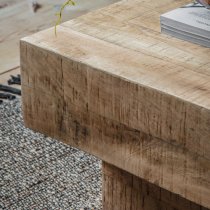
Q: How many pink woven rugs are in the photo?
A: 0